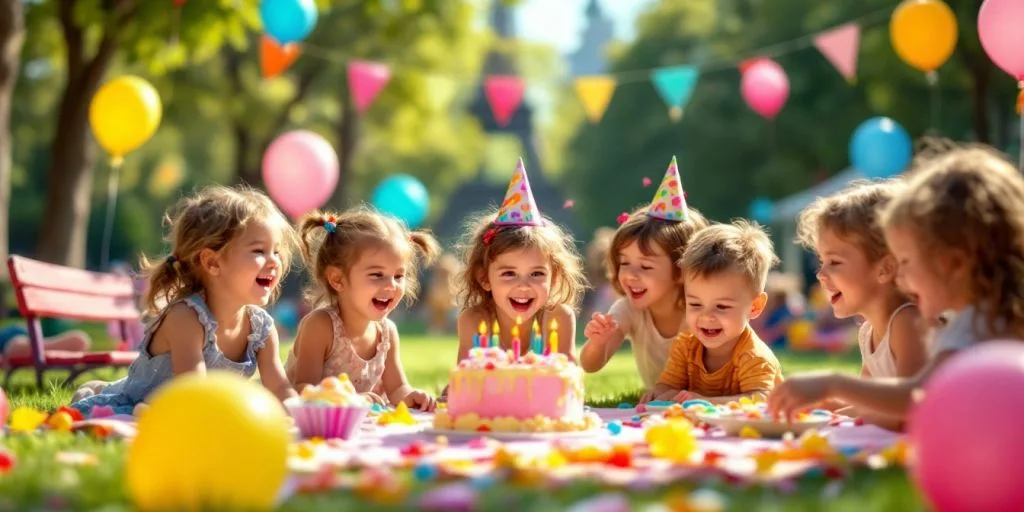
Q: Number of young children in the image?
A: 7